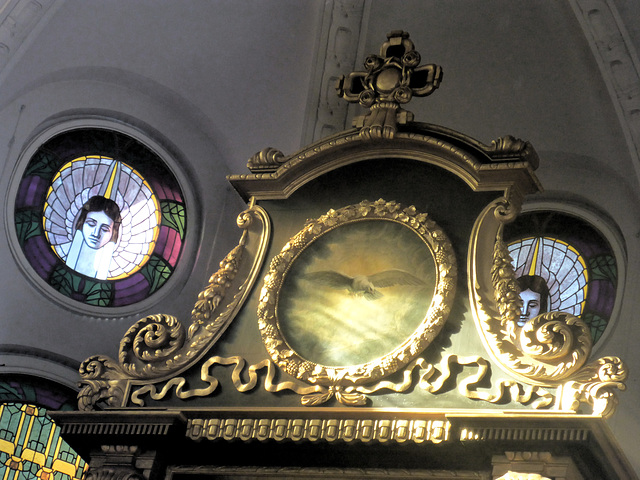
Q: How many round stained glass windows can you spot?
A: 2